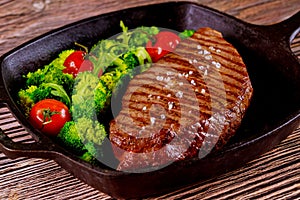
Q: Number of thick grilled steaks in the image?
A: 1